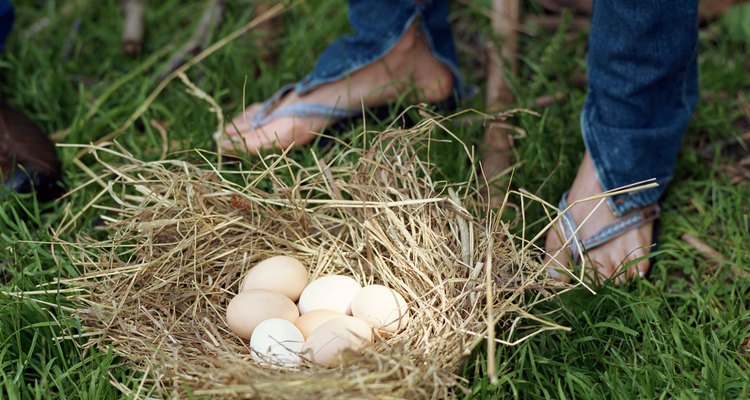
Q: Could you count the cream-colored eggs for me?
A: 5